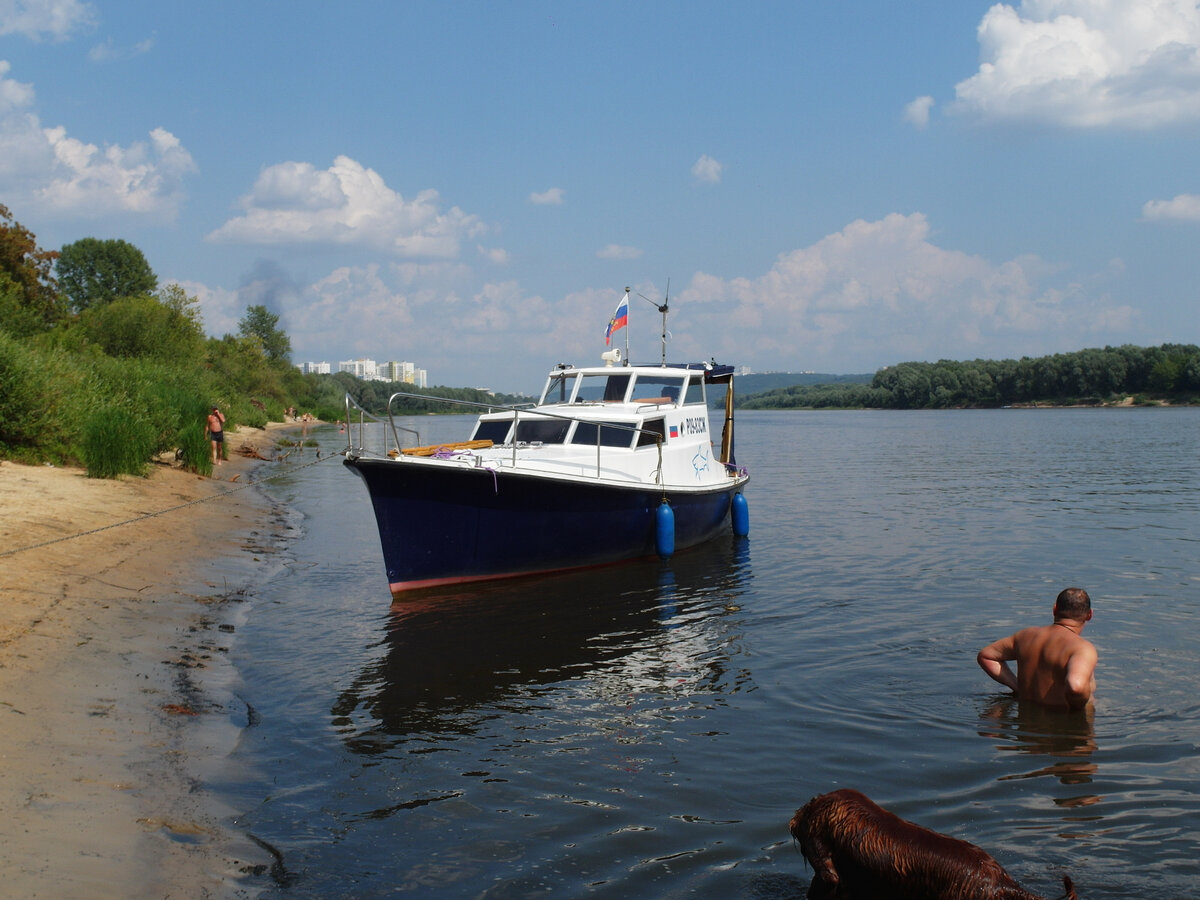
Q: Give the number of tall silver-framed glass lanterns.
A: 0